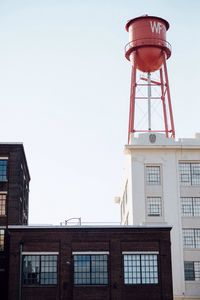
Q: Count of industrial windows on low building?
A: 3